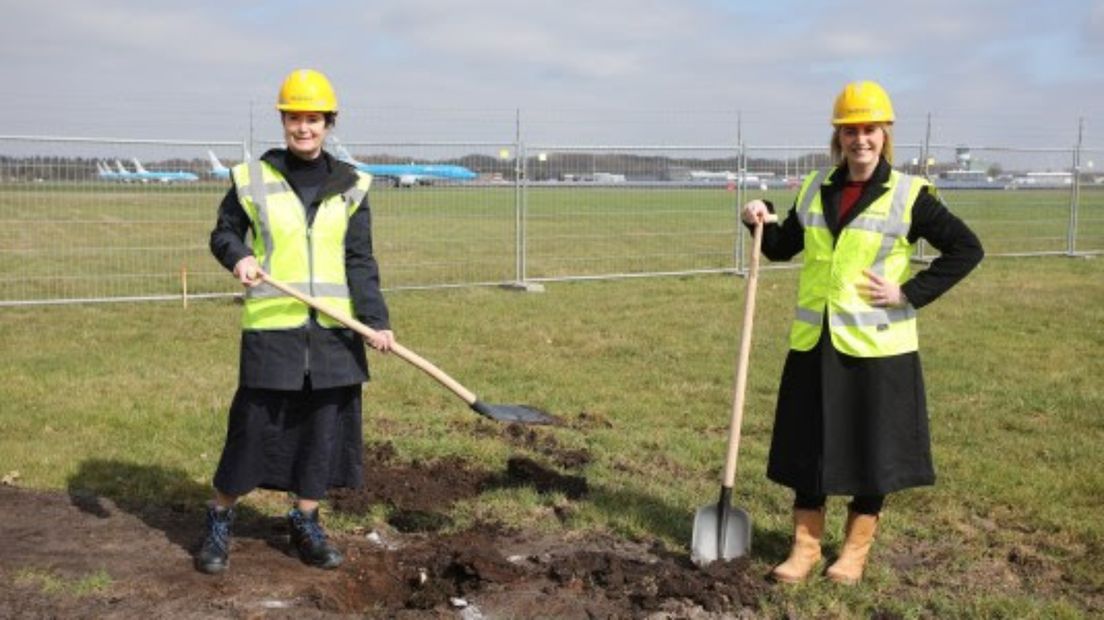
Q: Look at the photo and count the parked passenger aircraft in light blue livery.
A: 6